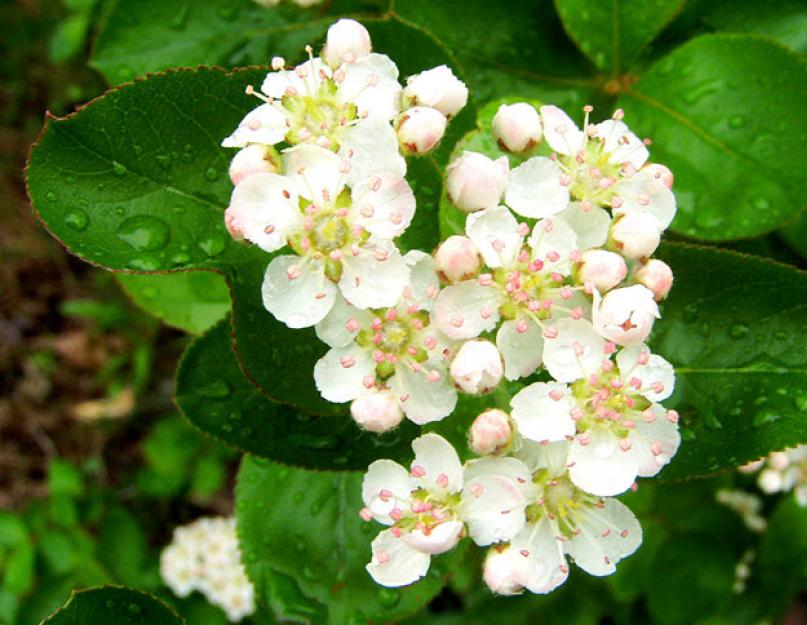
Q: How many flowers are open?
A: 8